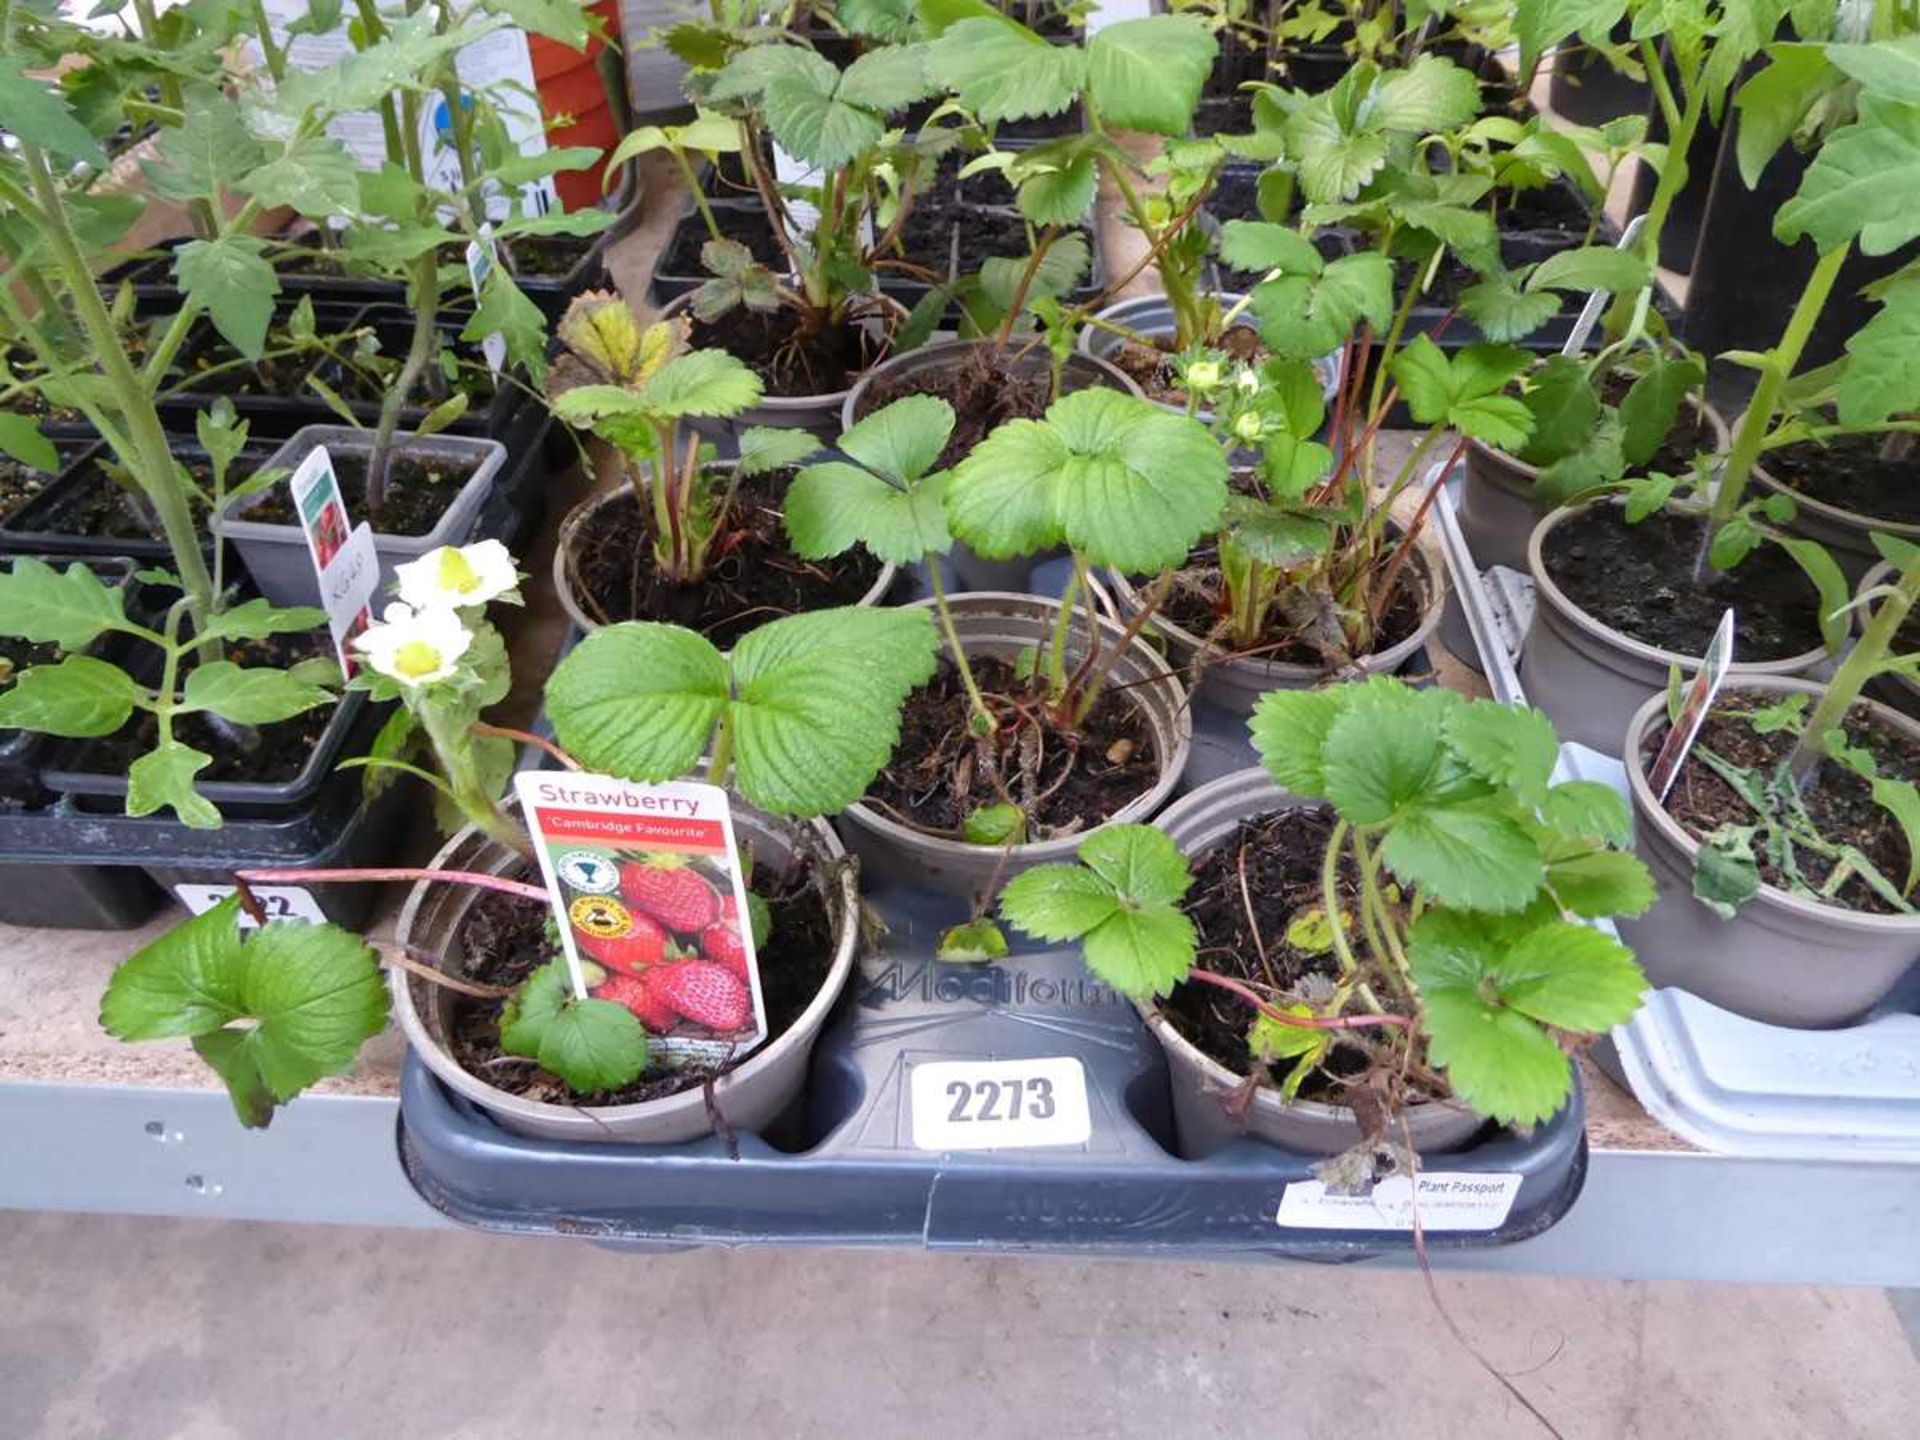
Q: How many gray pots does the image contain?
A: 14